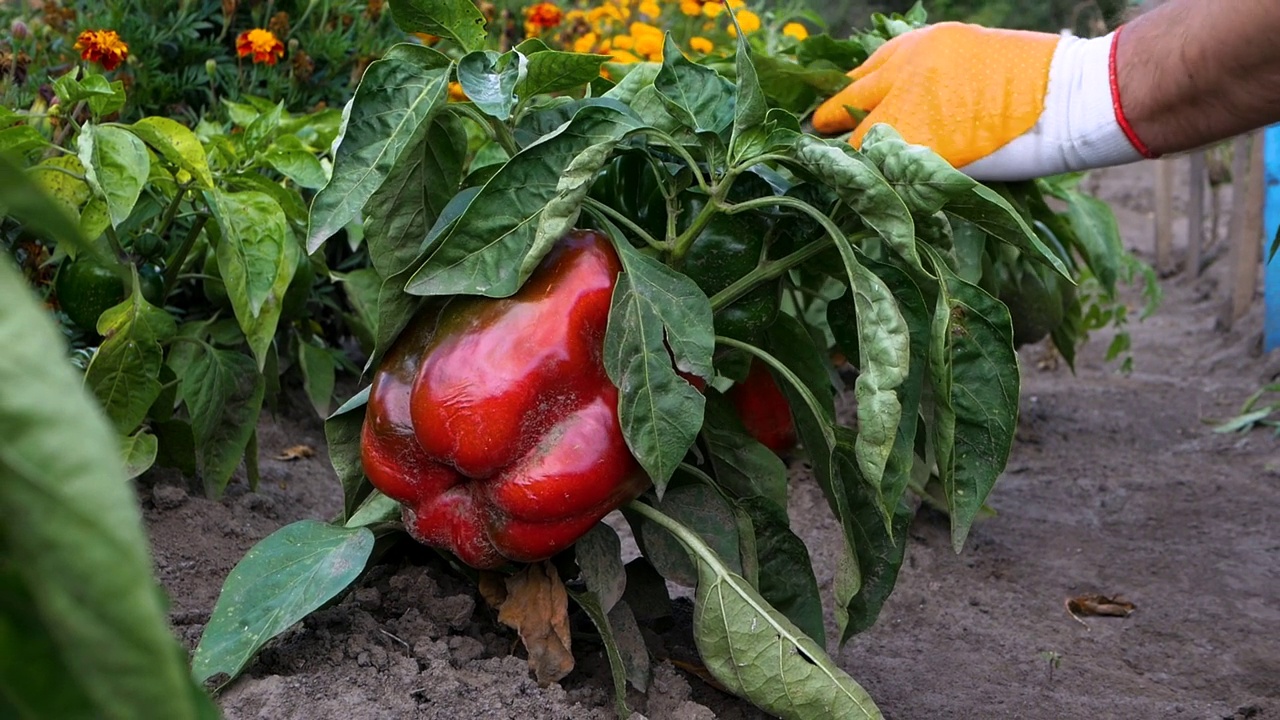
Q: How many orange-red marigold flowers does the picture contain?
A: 3